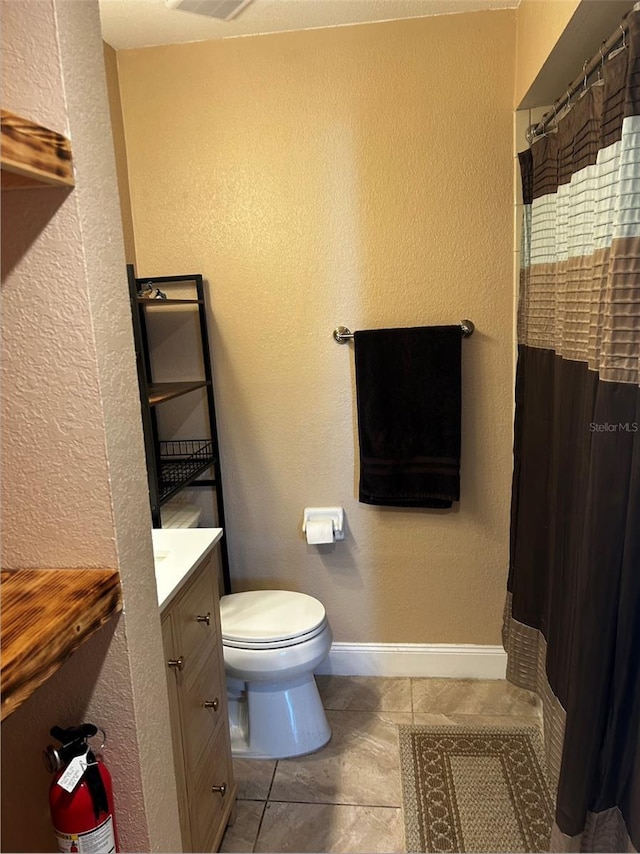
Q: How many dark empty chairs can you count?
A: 0